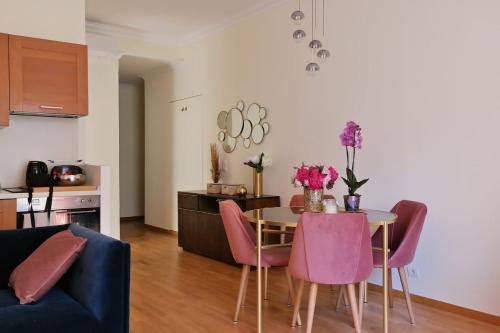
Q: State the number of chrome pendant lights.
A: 5